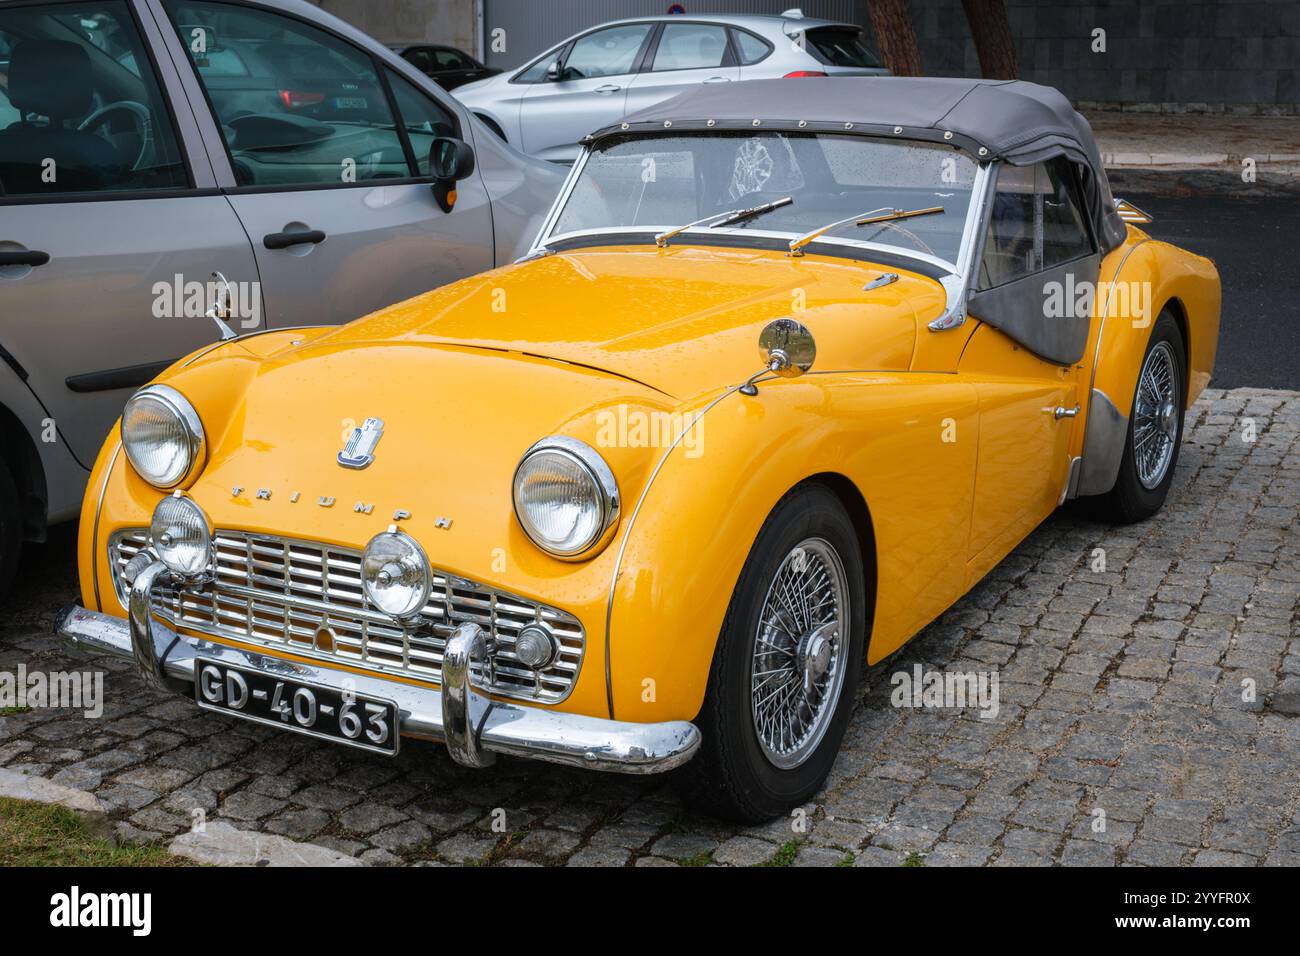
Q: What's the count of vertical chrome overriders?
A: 2